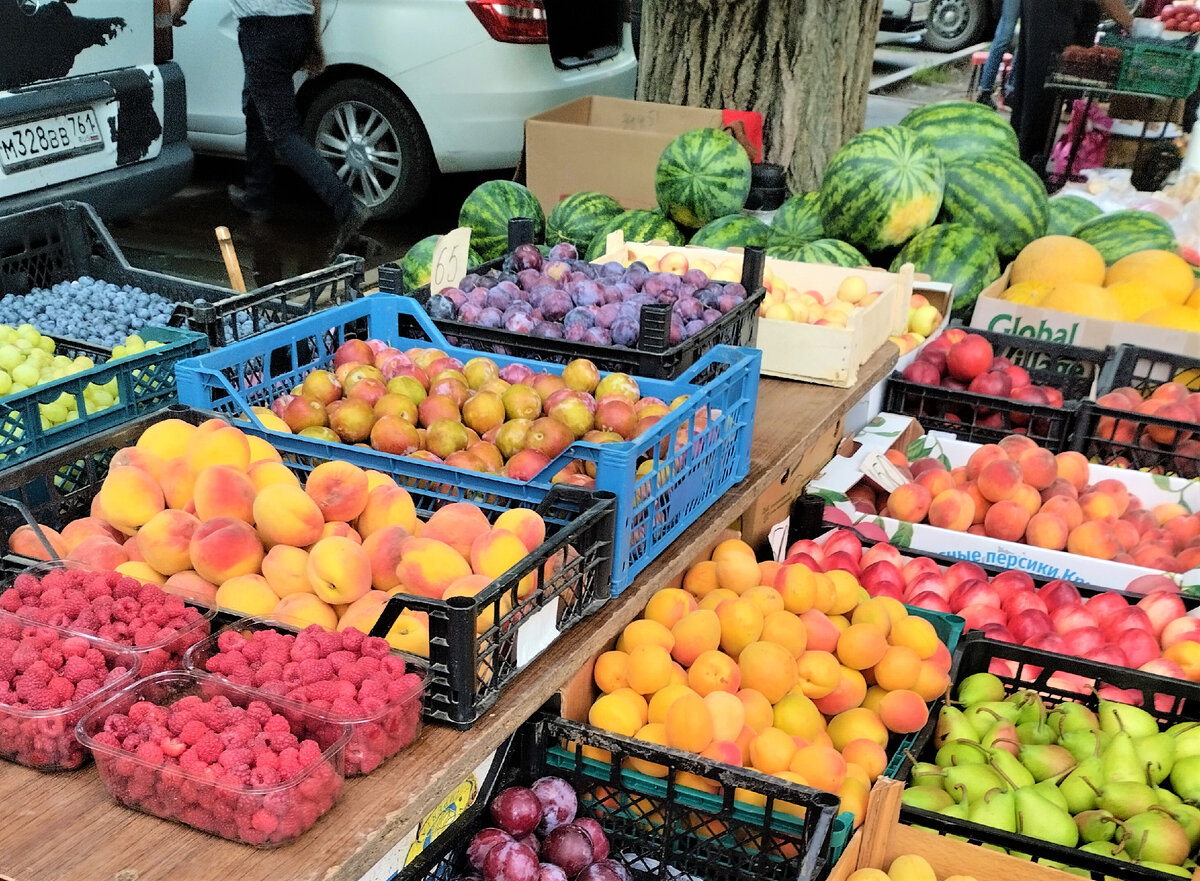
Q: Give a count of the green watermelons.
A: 14